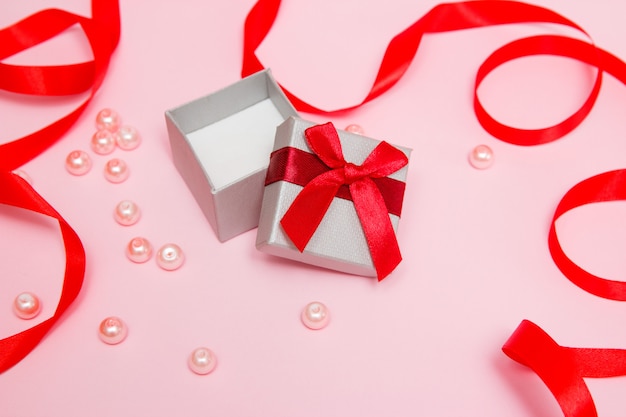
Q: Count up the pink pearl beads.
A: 15